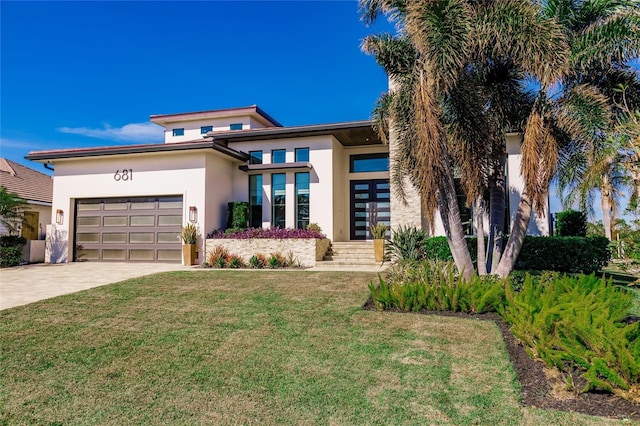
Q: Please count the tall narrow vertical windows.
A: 3